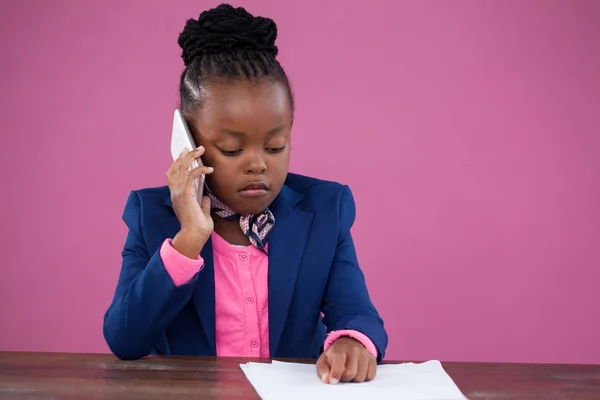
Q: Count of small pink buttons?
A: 3